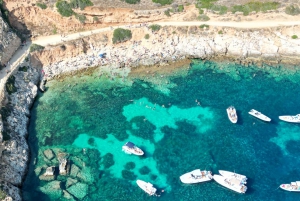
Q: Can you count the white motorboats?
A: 9